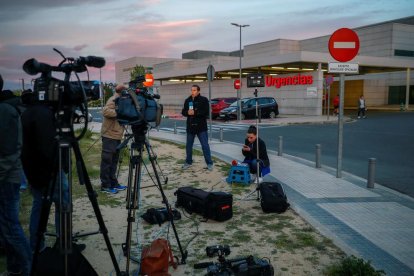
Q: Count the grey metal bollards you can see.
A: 5